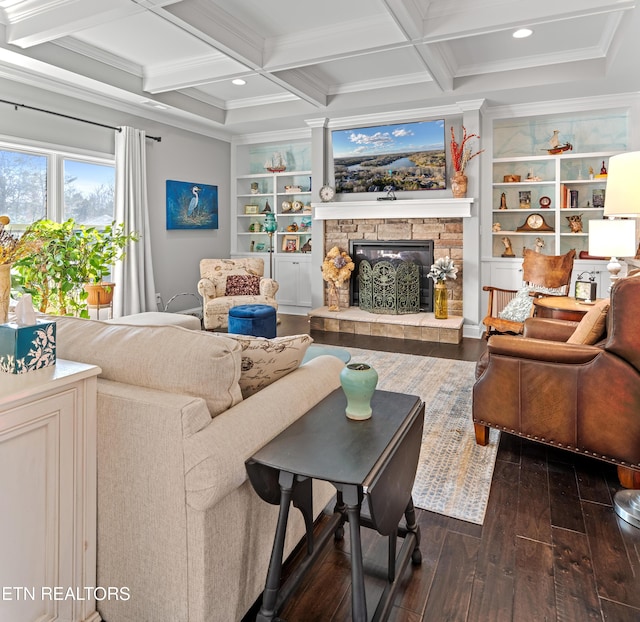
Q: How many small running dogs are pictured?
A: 0